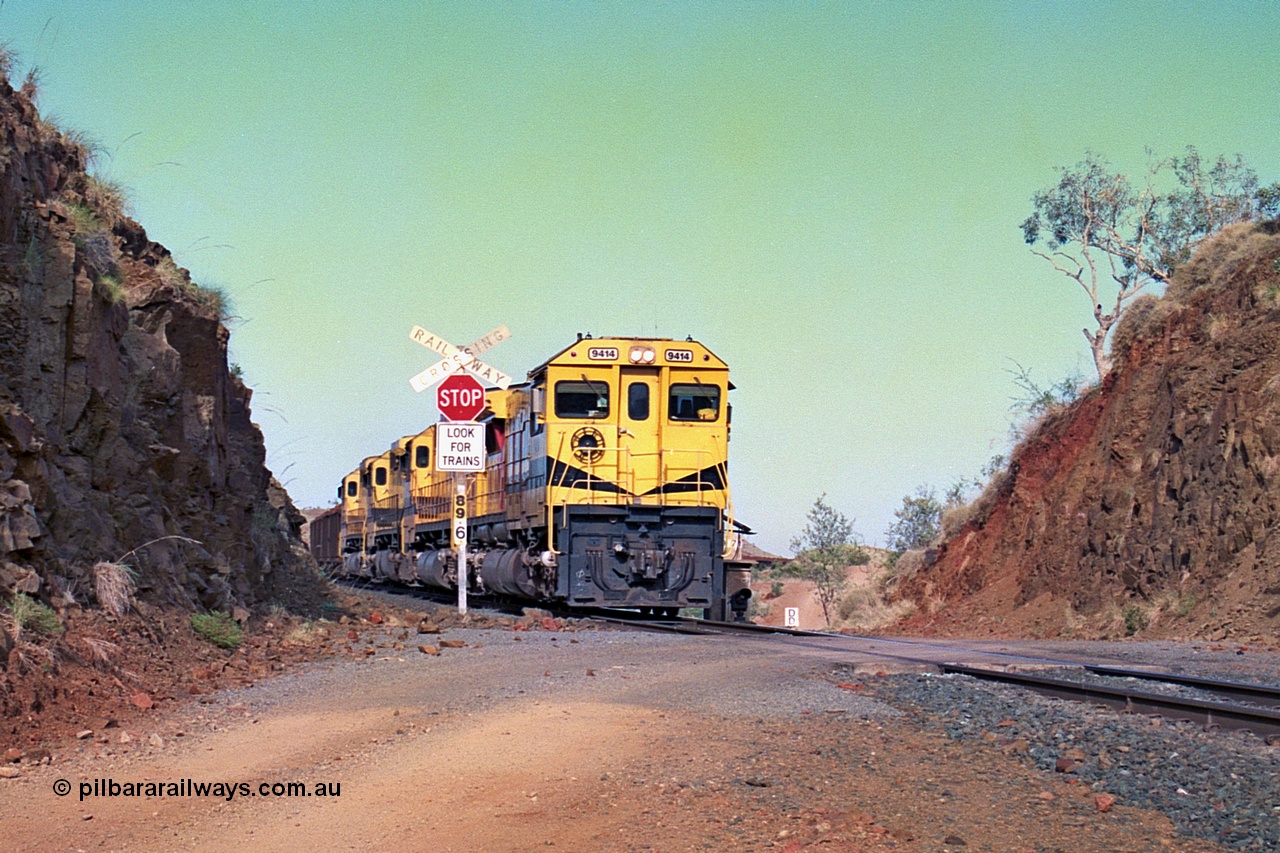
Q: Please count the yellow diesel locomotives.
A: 4